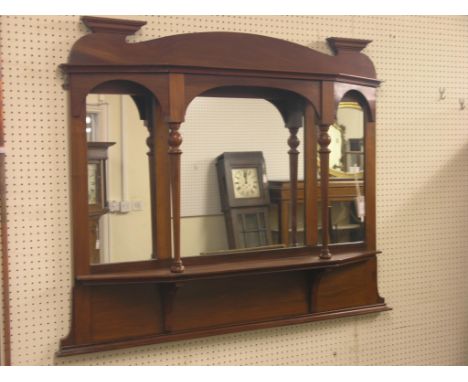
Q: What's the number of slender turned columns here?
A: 2